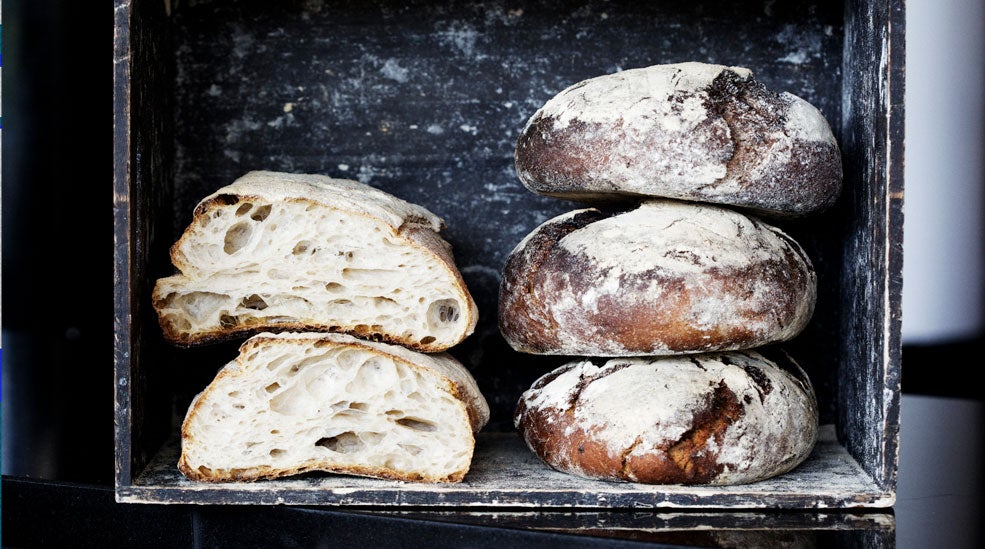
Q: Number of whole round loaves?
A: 3